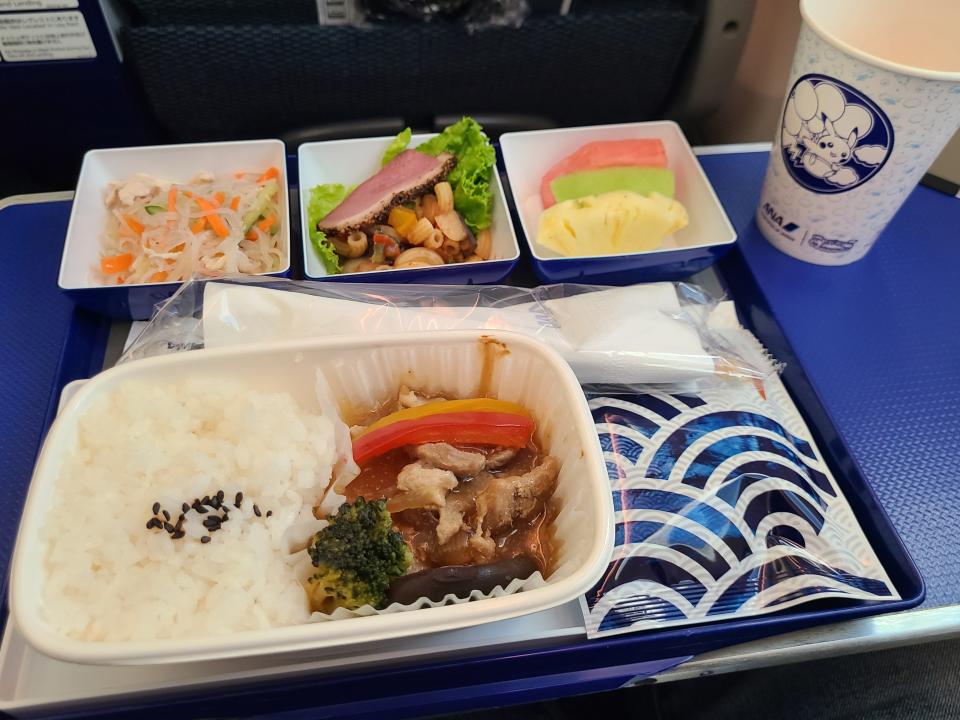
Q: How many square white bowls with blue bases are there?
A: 3